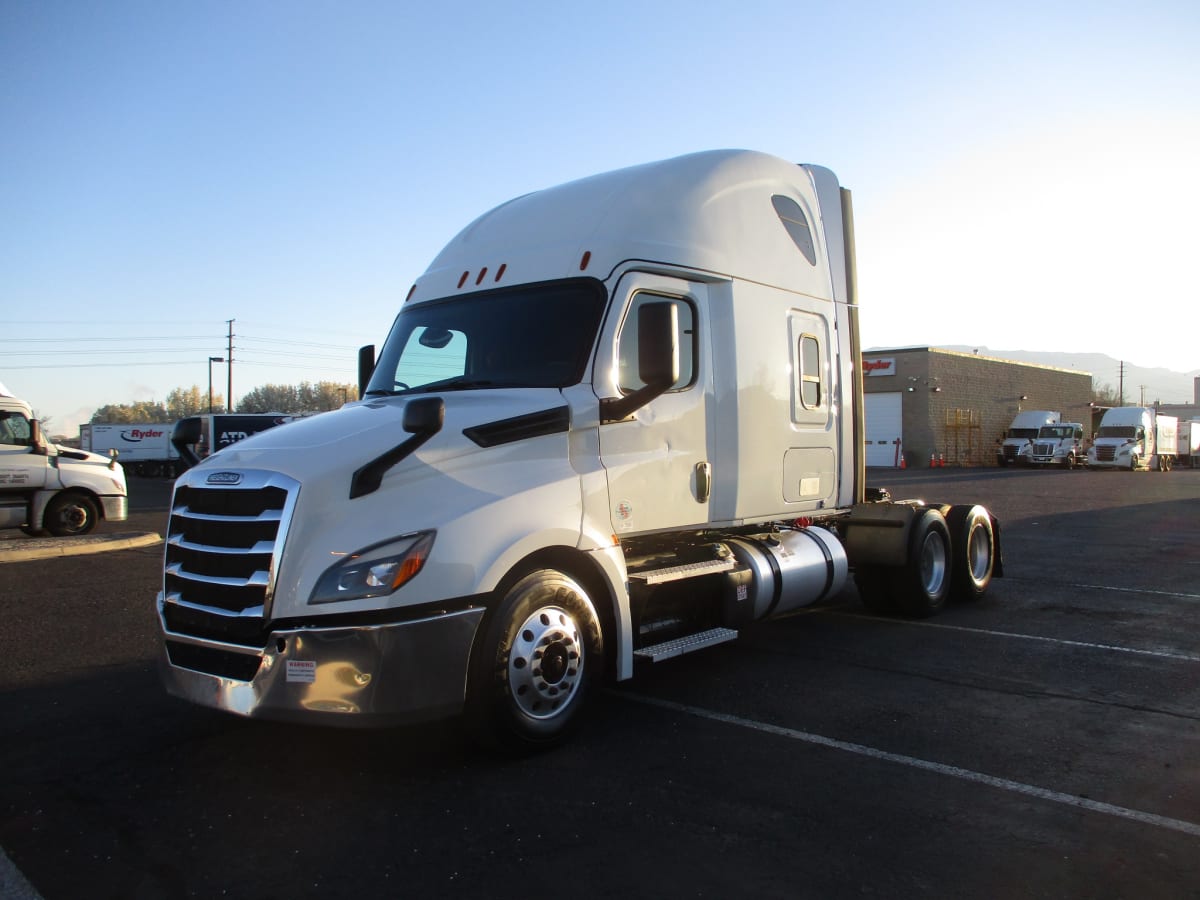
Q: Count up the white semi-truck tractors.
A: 5